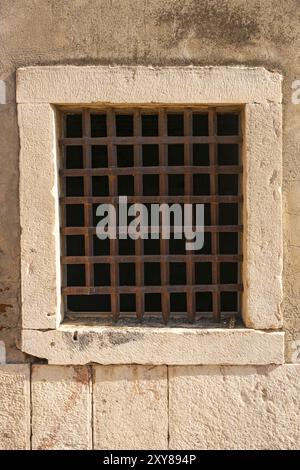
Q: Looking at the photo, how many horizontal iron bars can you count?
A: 6